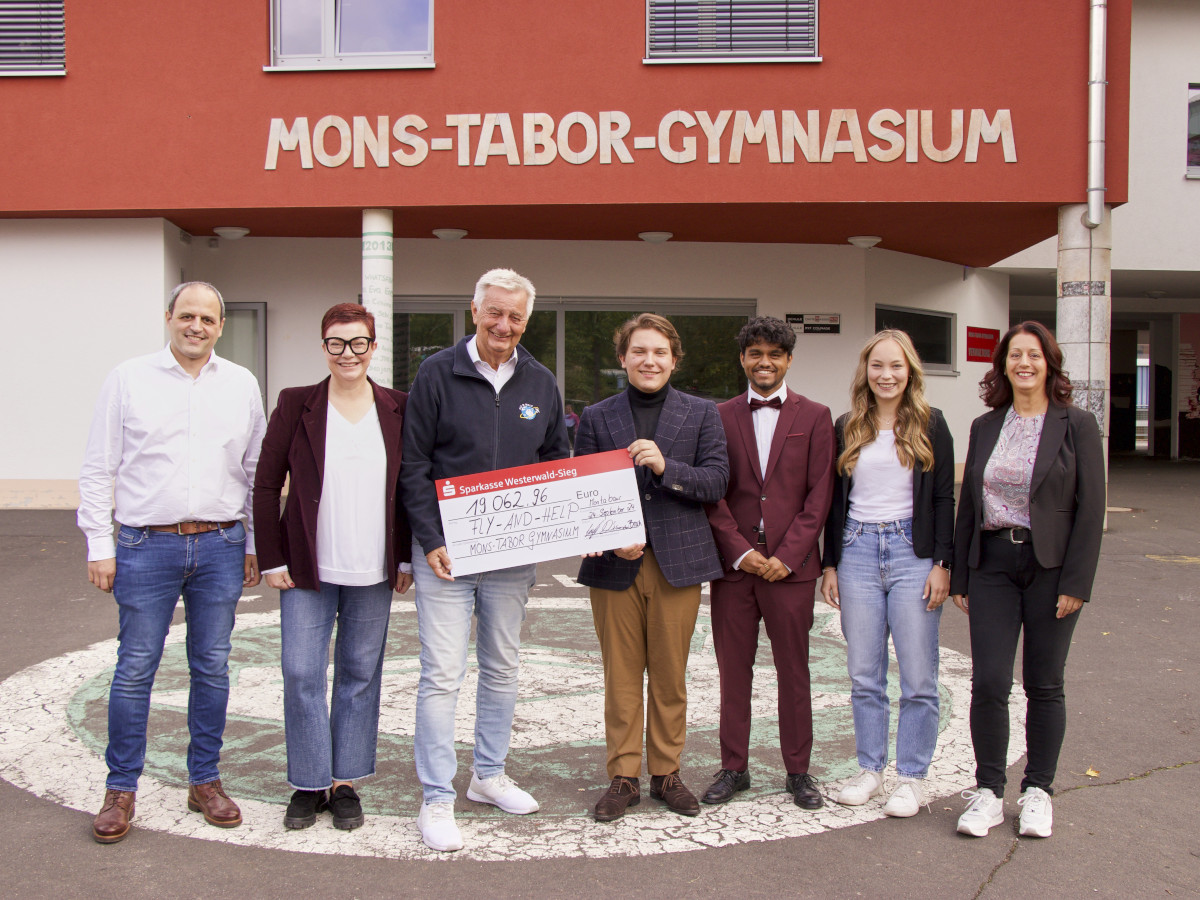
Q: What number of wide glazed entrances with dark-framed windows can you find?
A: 1